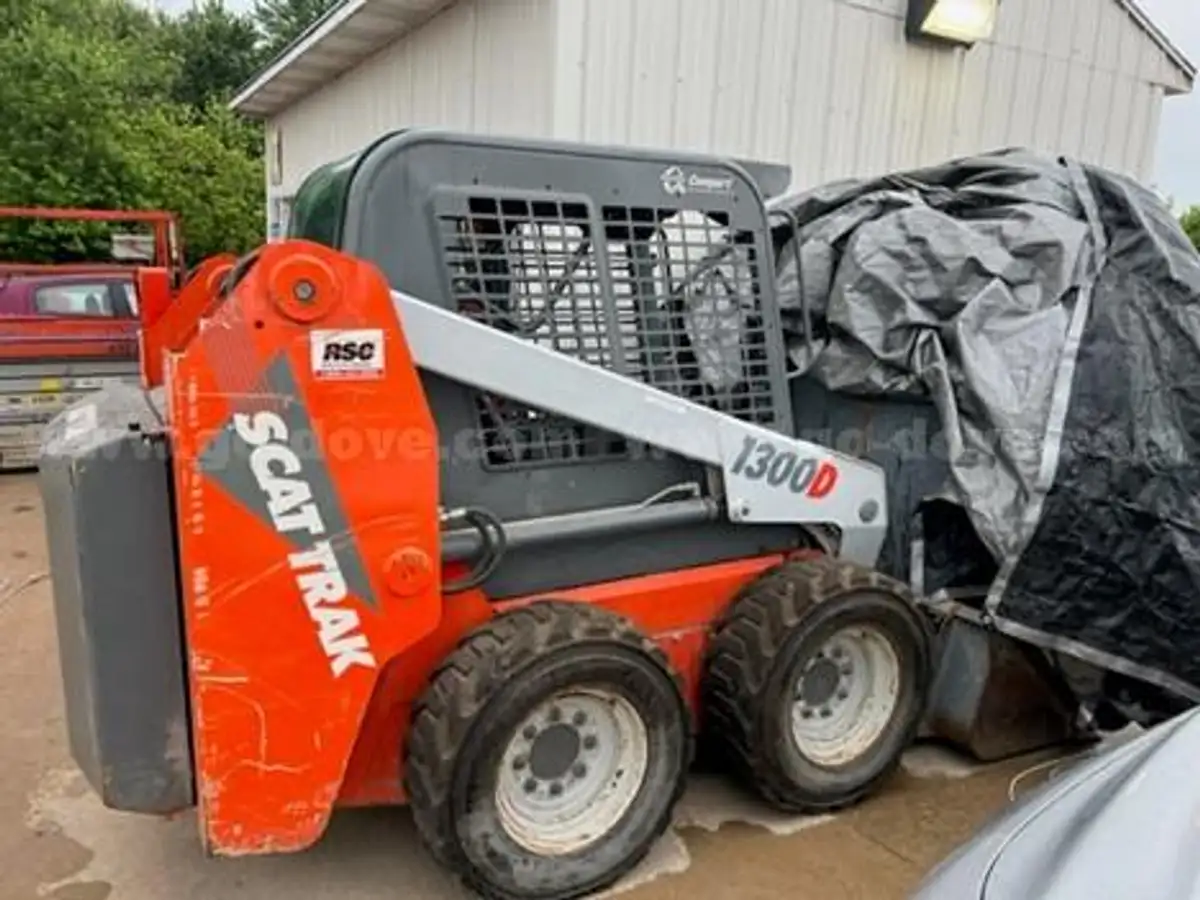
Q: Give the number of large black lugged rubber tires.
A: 2